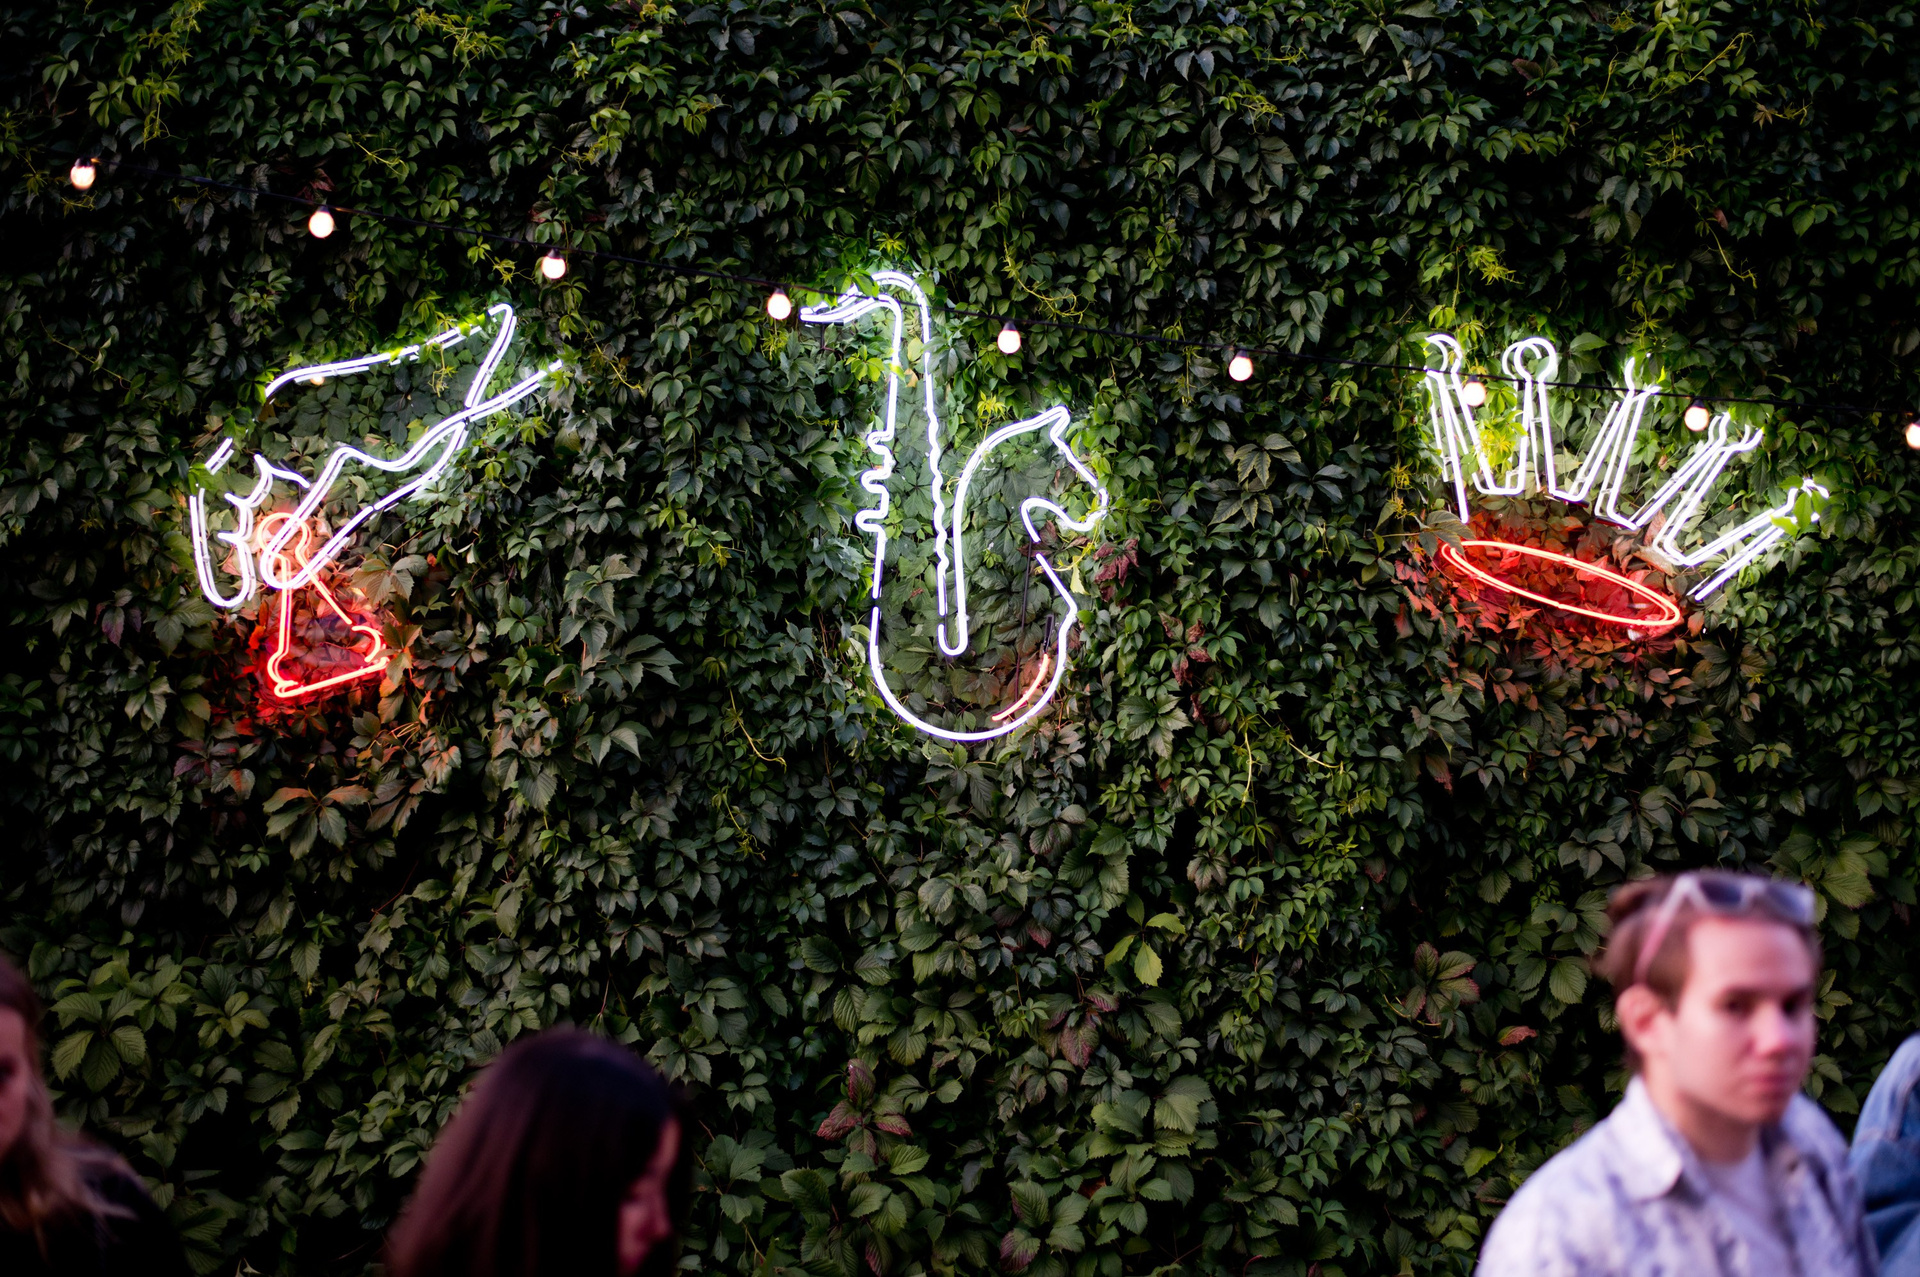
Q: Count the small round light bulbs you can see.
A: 9